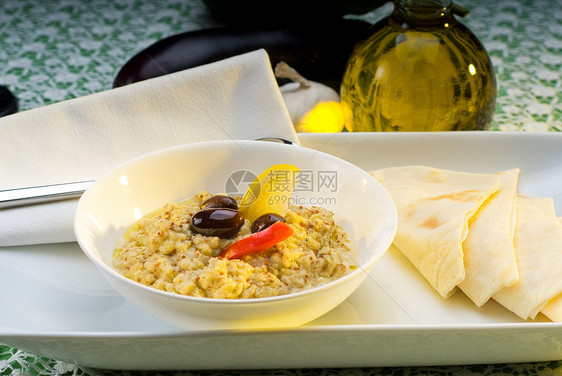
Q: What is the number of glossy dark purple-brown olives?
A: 3